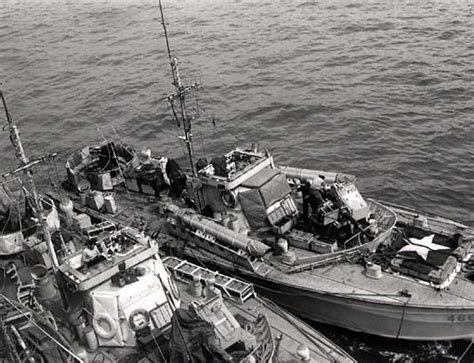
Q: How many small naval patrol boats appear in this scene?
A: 2